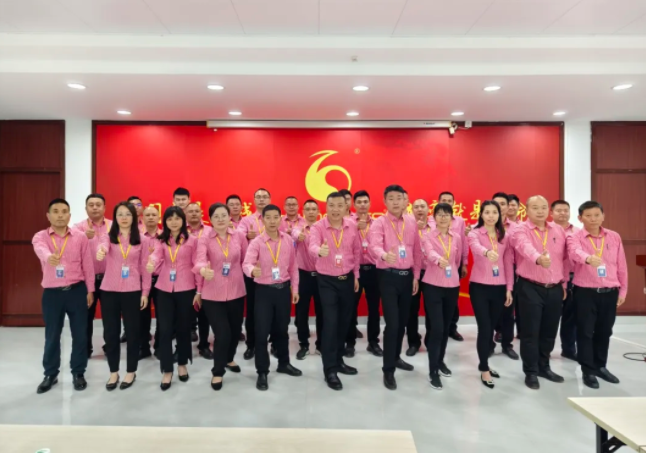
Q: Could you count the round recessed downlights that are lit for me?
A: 10